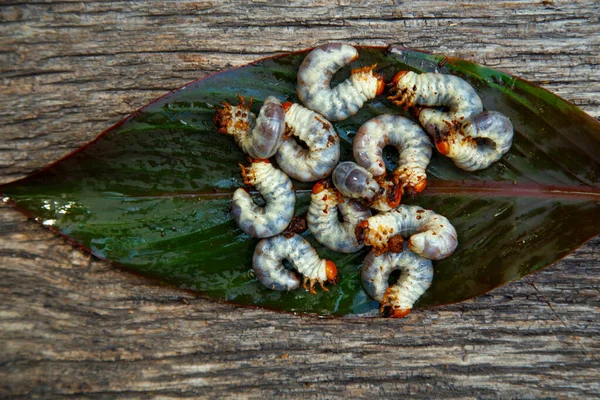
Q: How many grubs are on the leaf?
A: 12